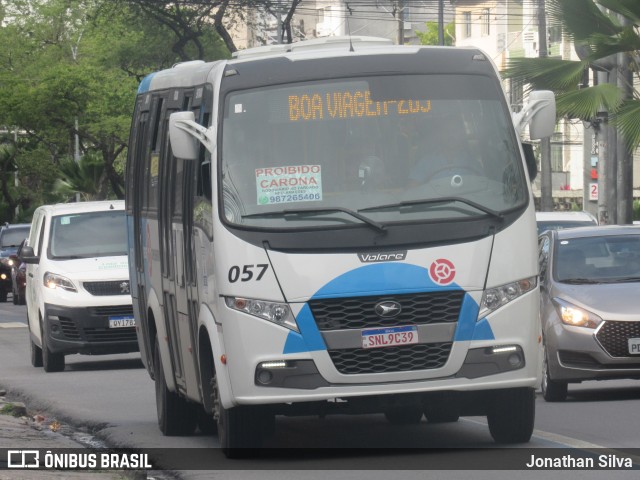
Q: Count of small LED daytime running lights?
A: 2